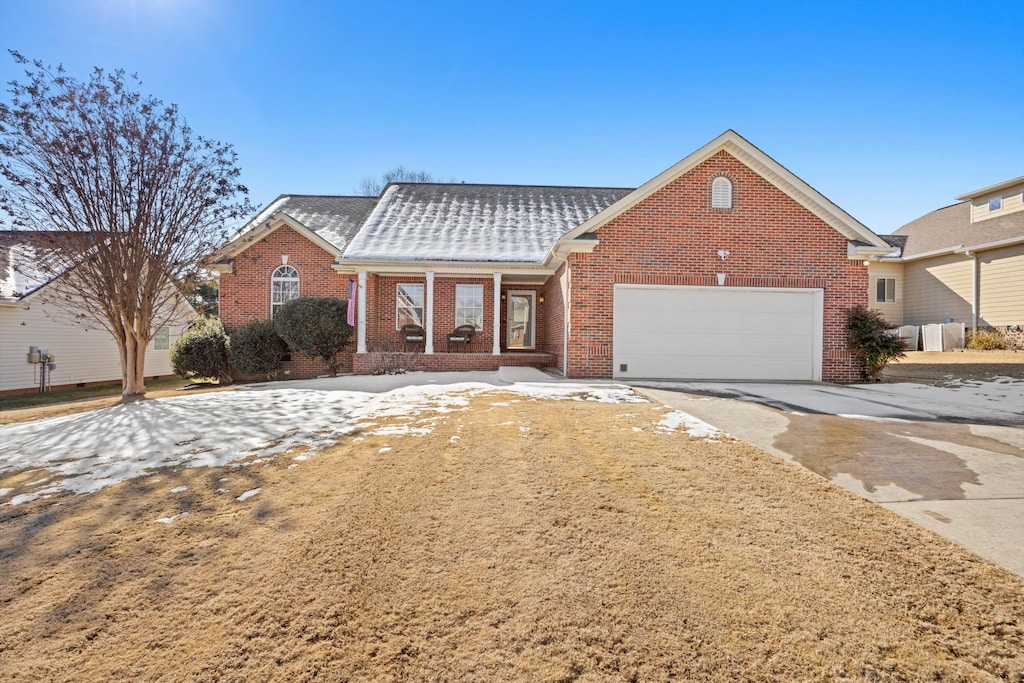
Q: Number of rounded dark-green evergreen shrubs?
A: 3